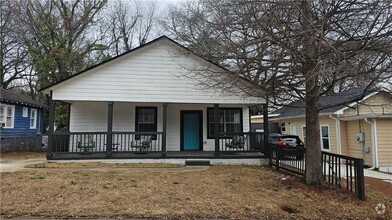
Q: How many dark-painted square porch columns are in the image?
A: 5